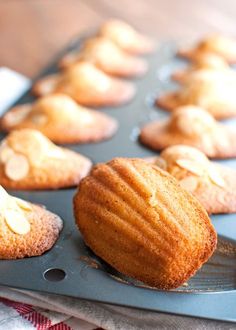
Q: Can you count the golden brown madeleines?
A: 12